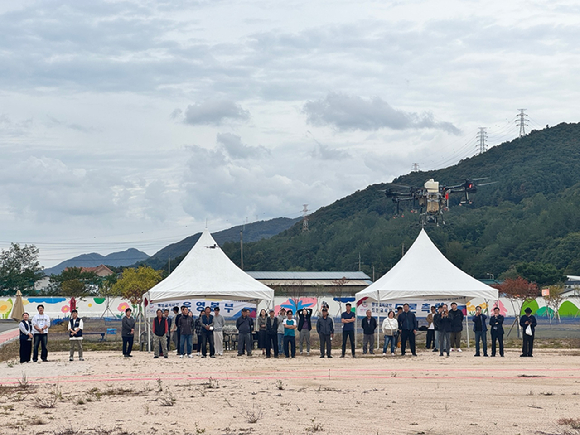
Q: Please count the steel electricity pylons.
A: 4